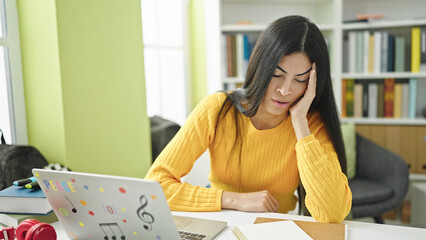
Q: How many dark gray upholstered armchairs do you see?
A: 1